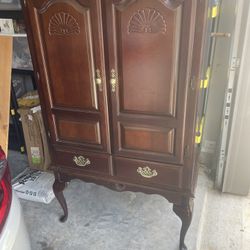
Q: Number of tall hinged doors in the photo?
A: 2